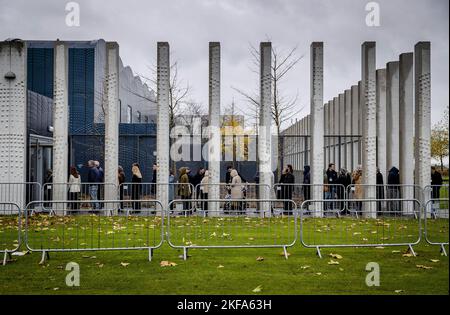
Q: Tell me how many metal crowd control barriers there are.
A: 12